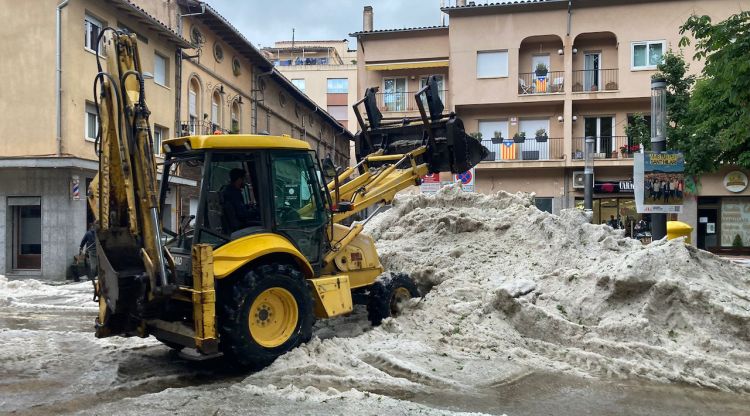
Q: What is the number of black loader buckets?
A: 1